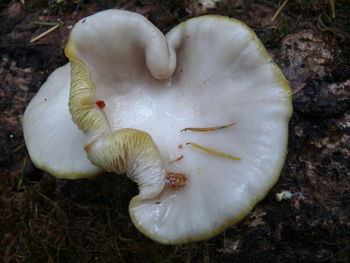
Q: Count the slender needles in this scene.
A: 2